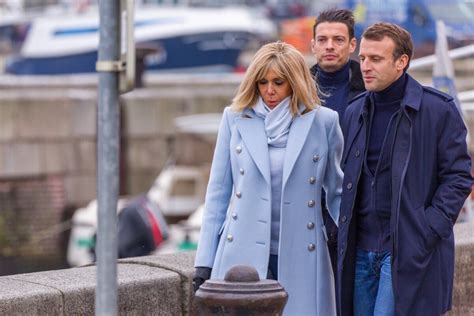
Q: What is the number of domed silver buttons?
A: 10